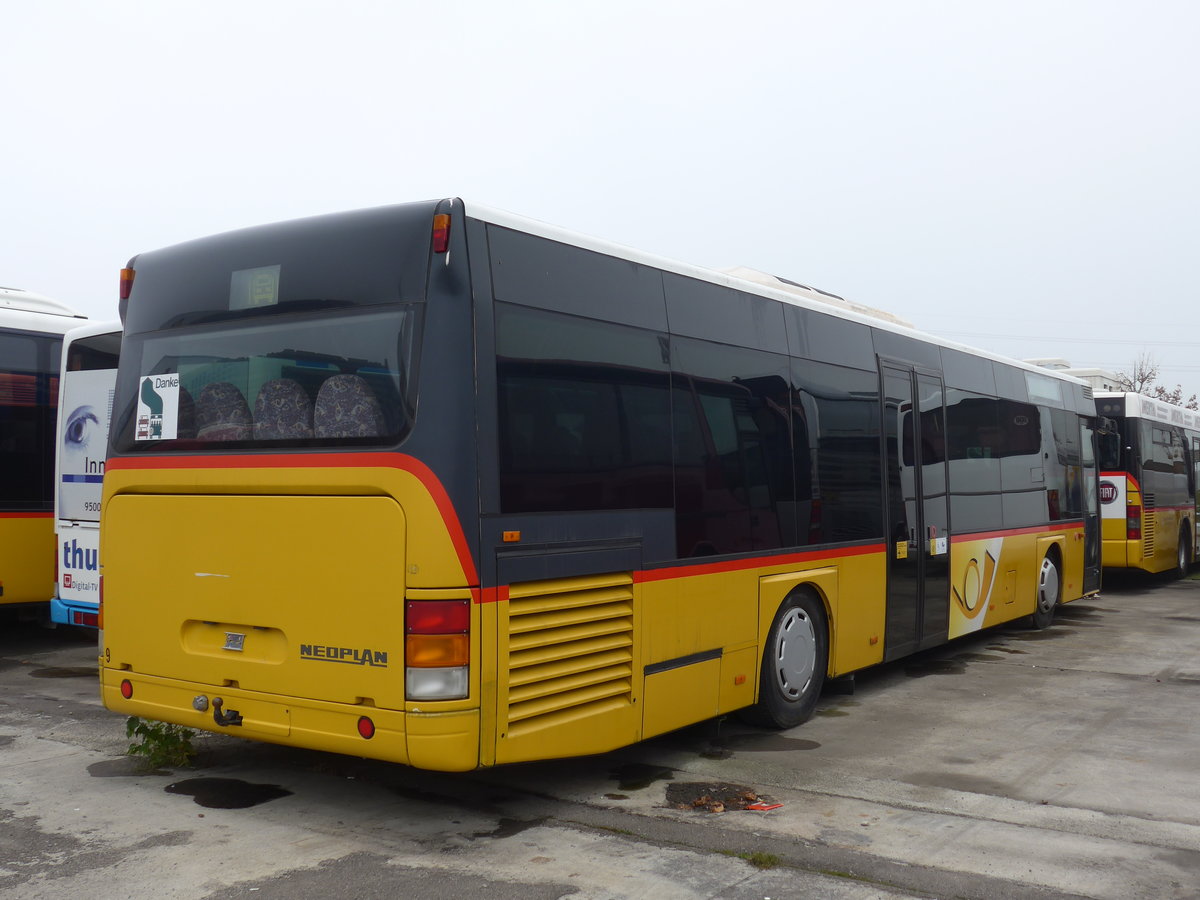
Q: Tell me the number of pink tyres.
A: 0